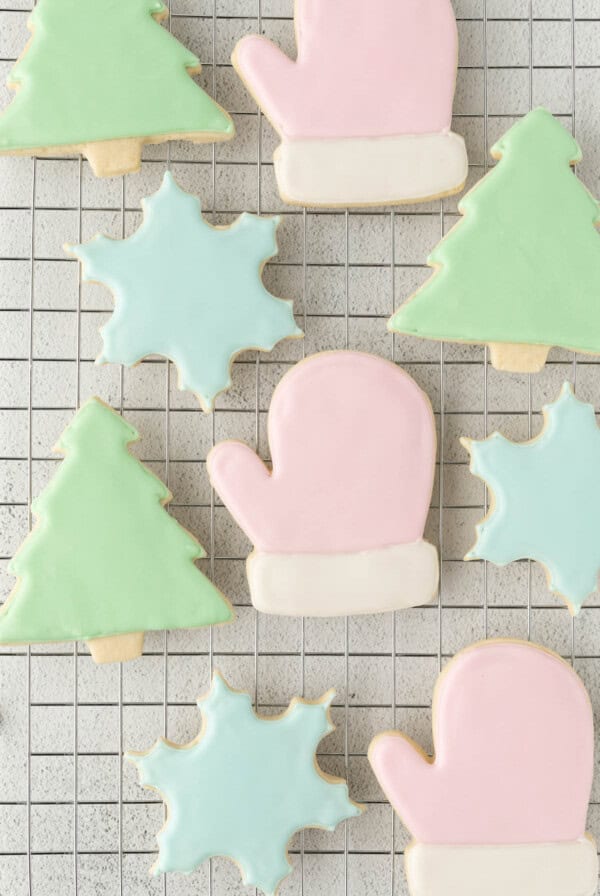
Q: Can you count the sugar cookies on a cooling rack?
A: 9